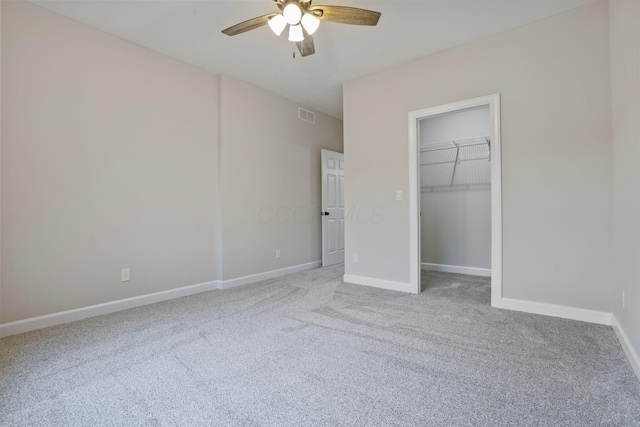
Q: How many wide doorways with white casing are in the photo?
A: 1